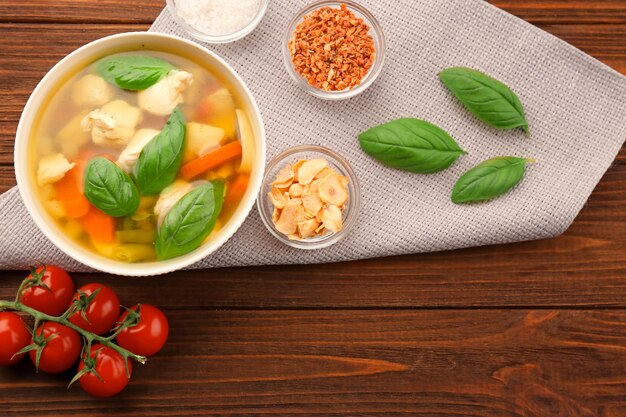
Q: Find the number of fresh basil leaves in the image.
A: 7